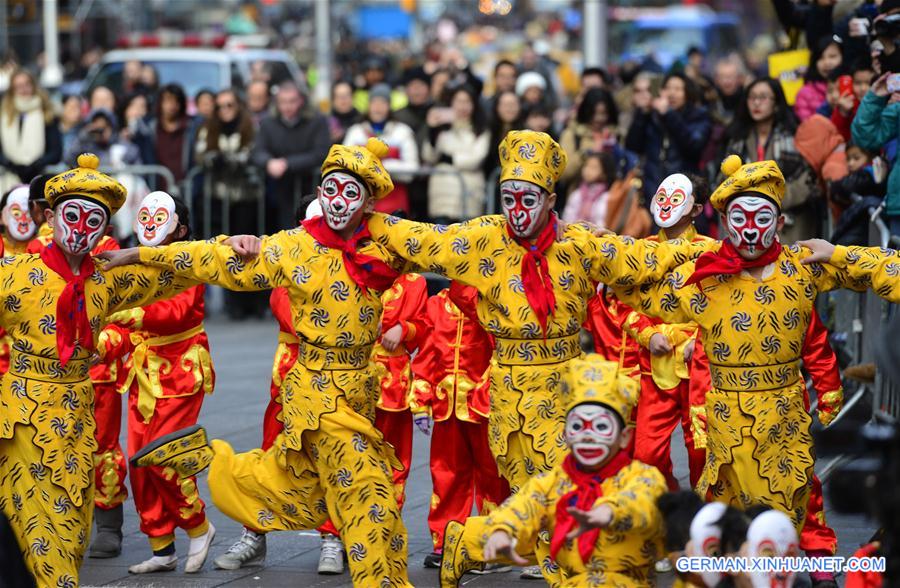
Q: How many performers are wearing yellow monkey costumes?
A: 5